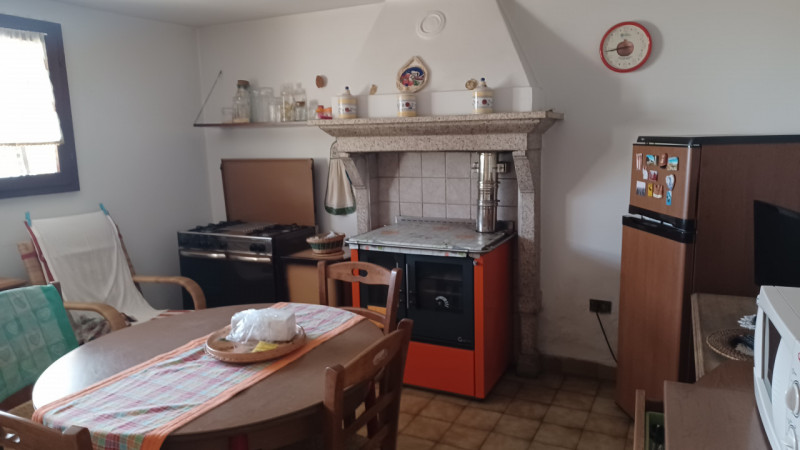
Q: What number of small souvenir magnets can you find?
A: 11